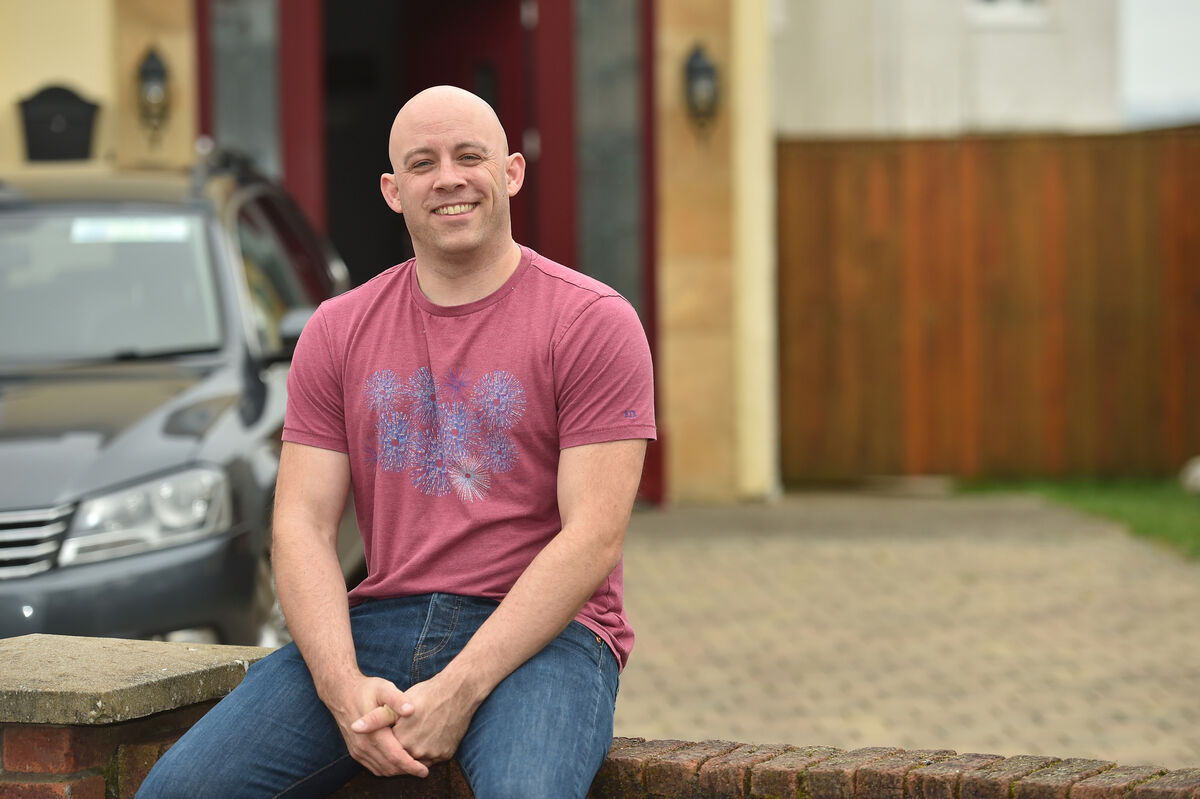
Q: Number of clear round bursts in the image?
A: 8